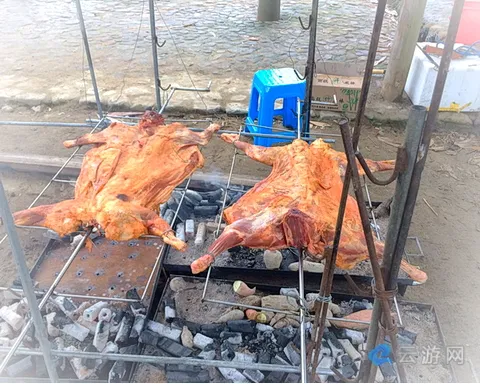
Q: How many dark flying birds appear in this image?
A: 0